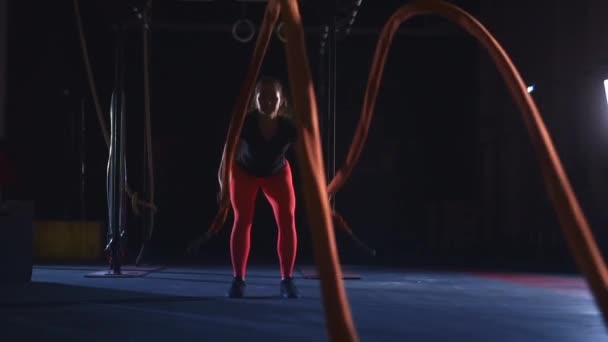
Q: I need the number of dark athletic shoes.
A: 2